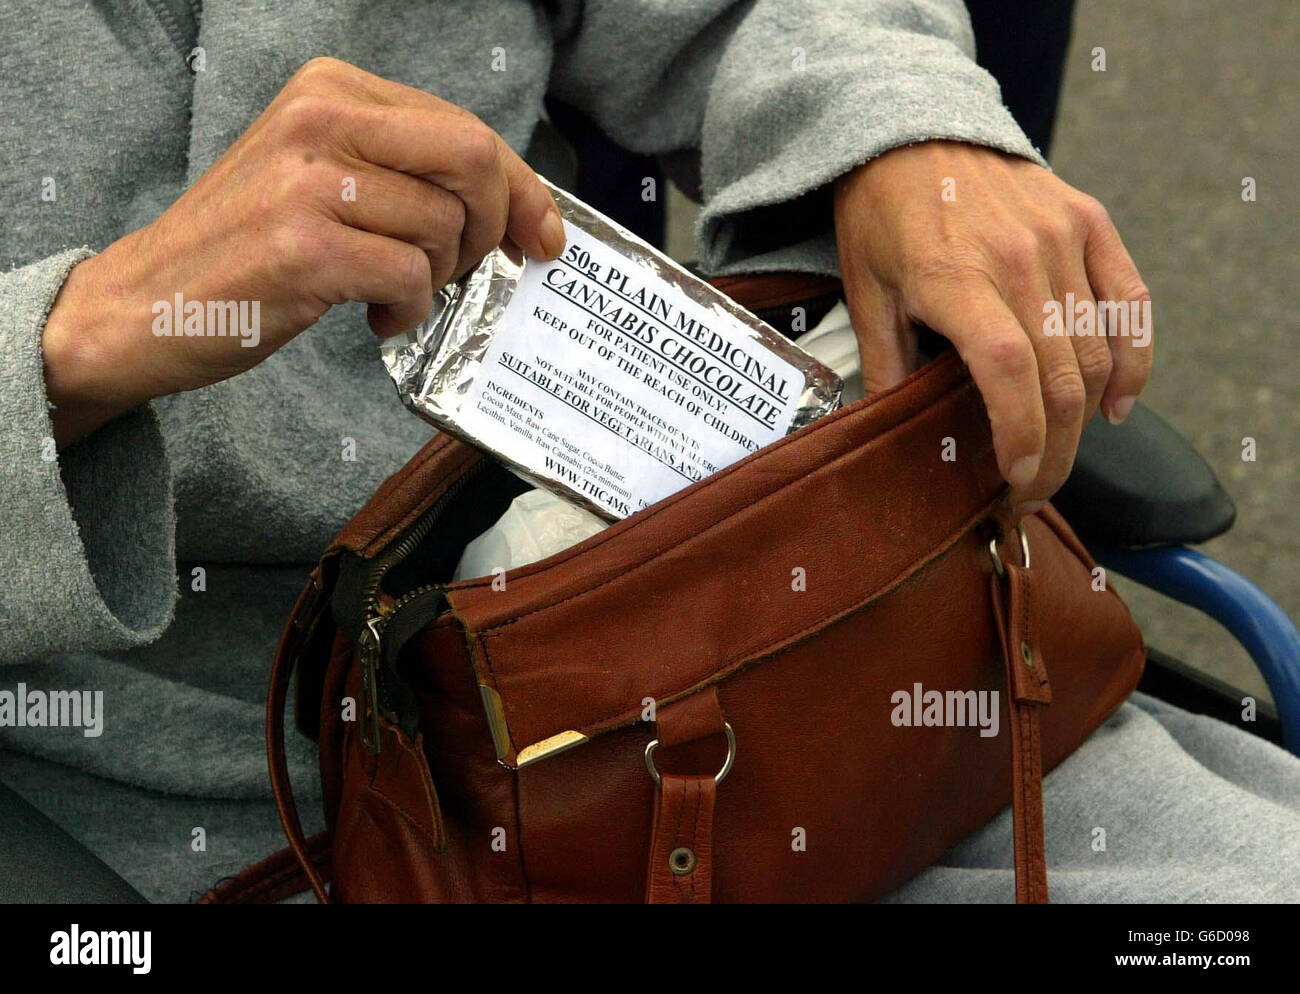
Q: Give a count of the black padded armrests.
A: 1